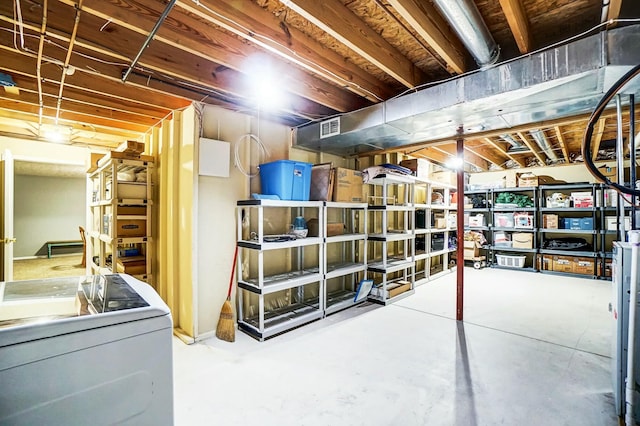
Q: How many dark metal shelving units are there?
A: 4